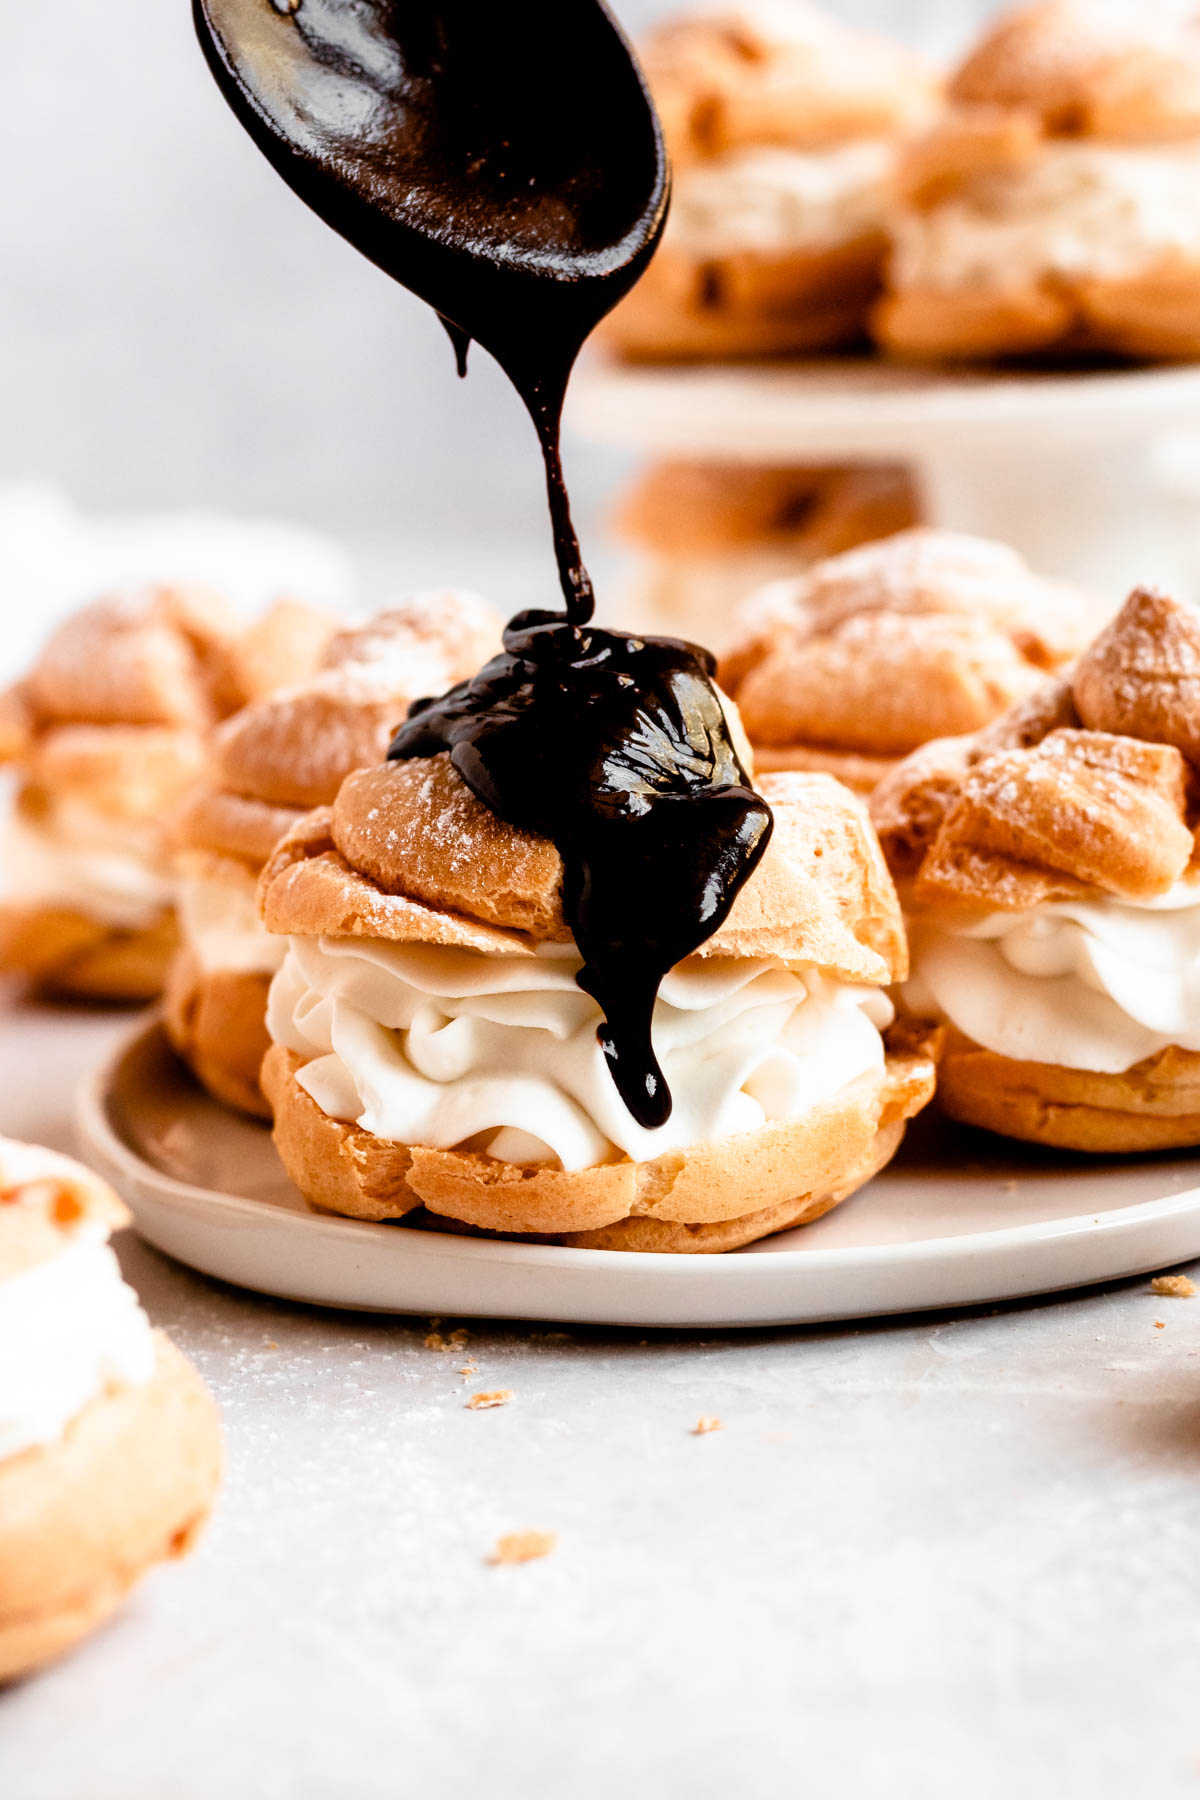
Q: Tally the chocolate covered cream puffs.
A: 1